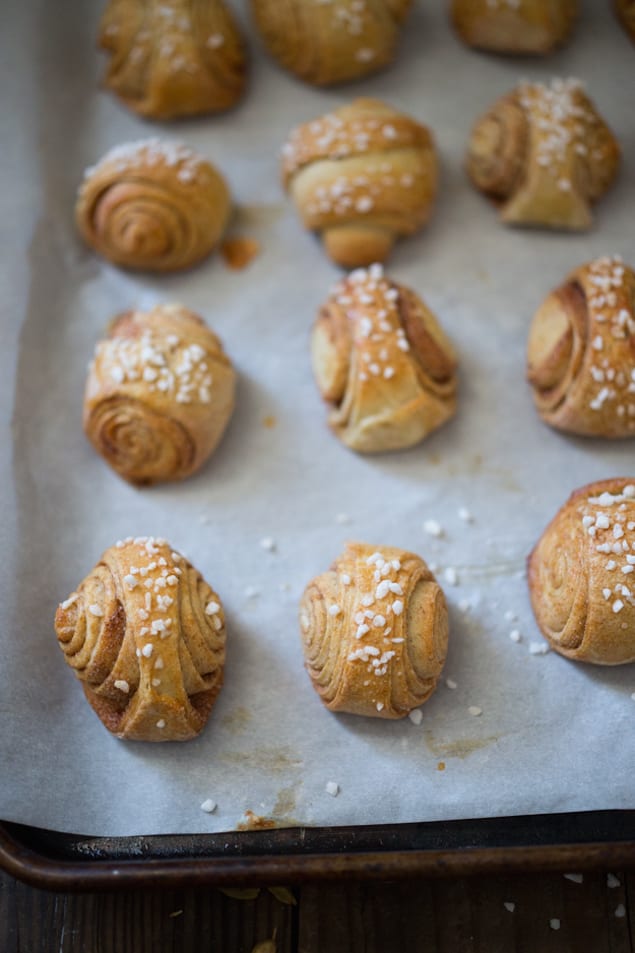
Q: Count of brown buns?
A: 13